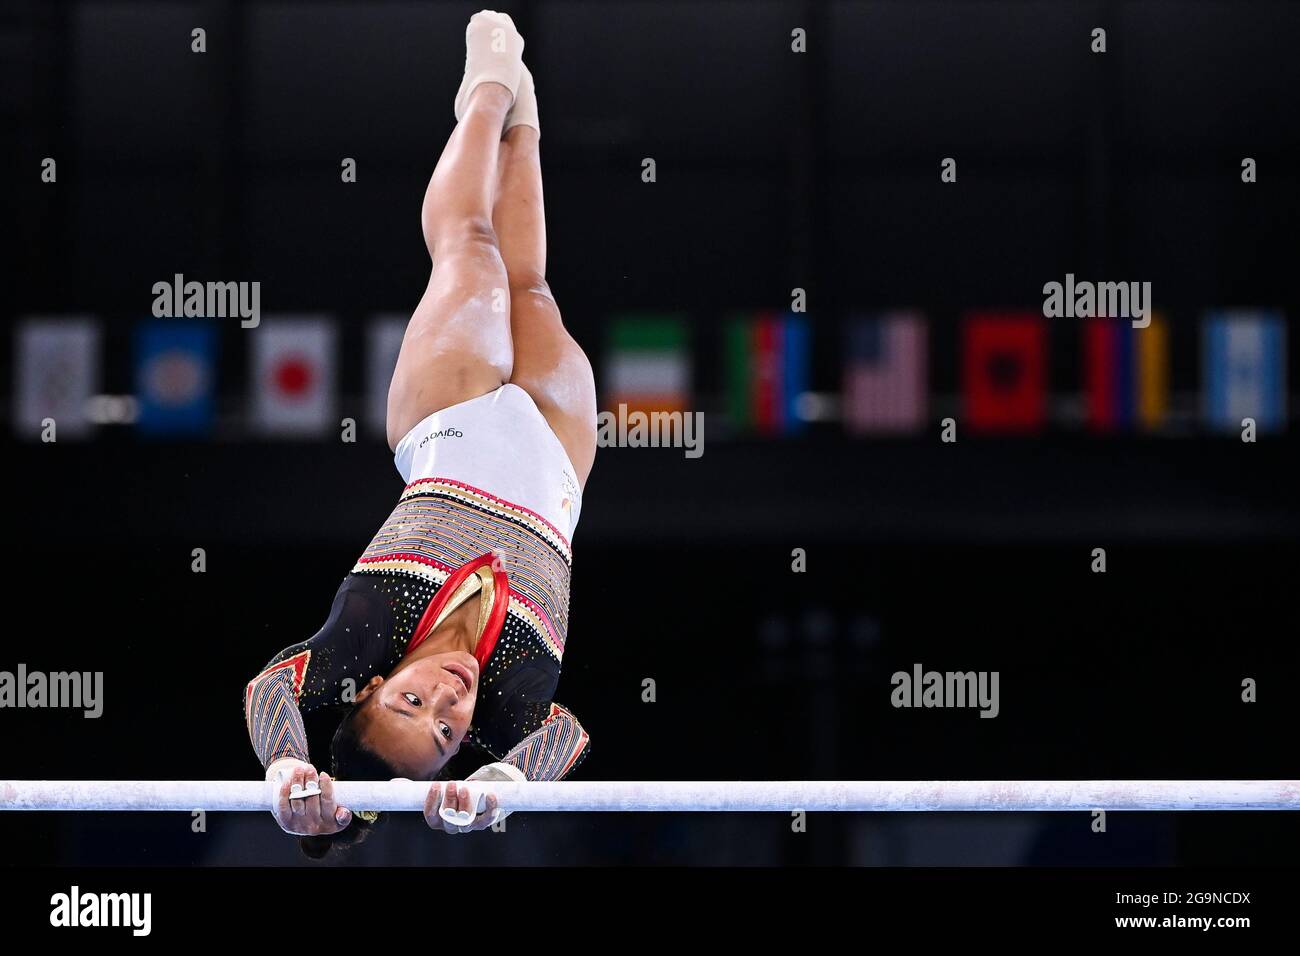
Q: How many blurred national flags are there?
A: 10